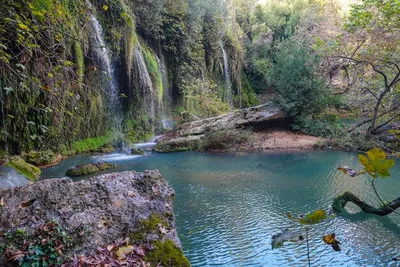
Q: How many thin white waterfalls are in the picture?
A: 4